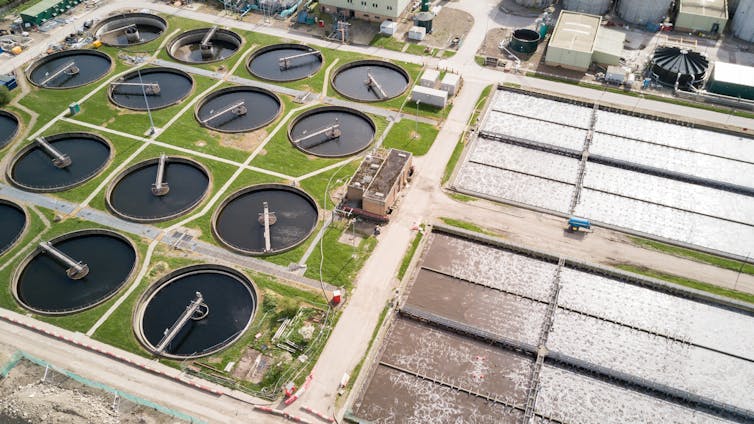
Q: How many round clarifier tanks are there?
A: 15